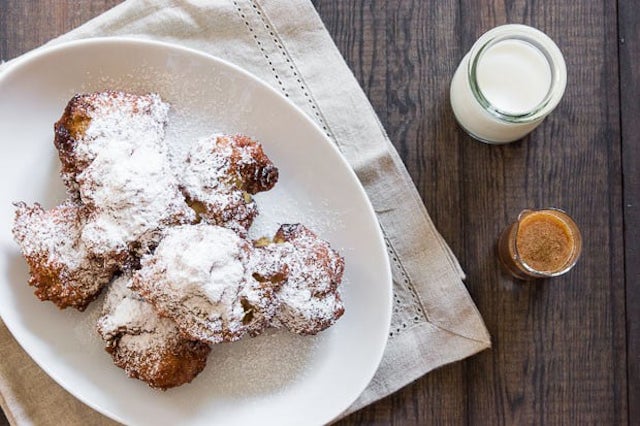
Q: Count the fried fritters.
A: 7